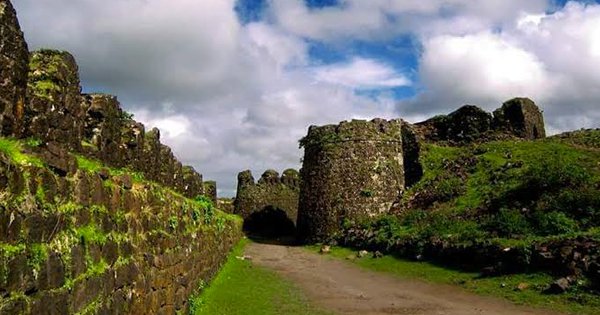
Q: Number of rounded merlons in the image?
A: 3